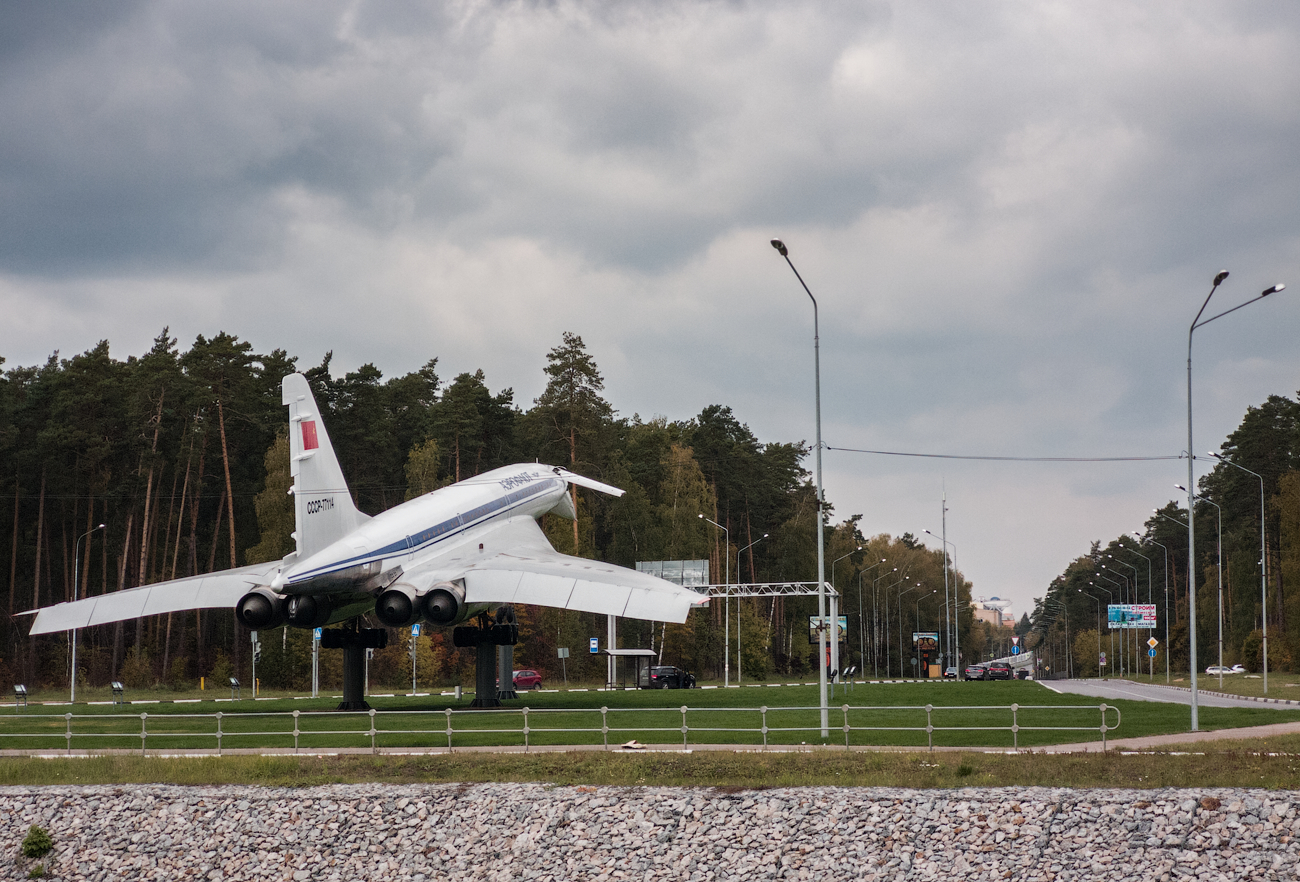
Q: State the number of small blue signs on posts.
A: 5